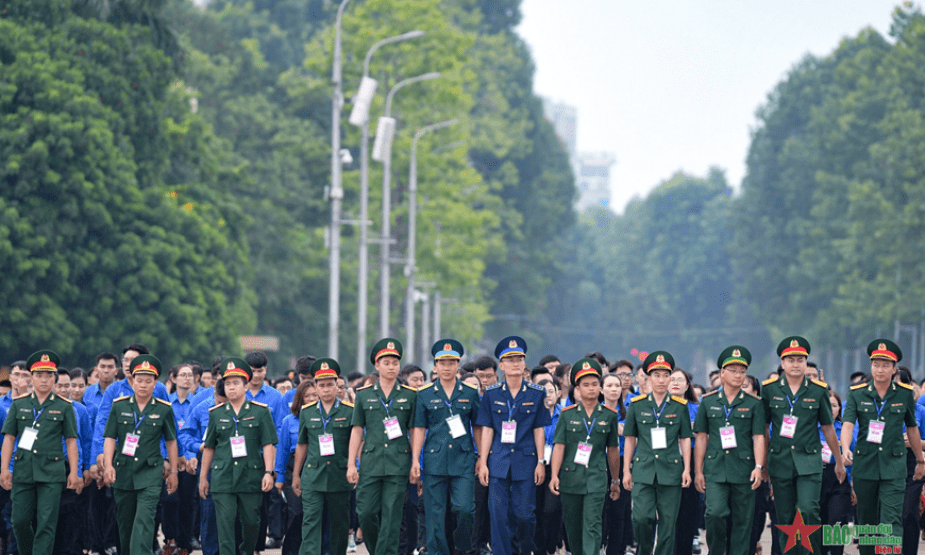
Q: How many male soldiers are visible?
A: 12